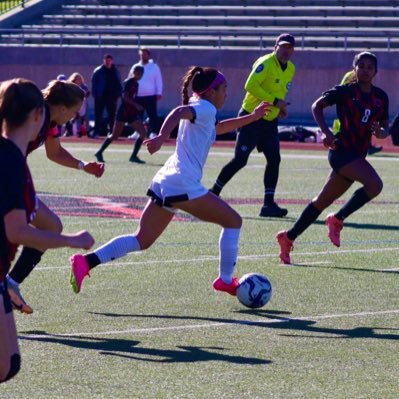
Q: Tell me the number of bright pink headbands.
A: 1